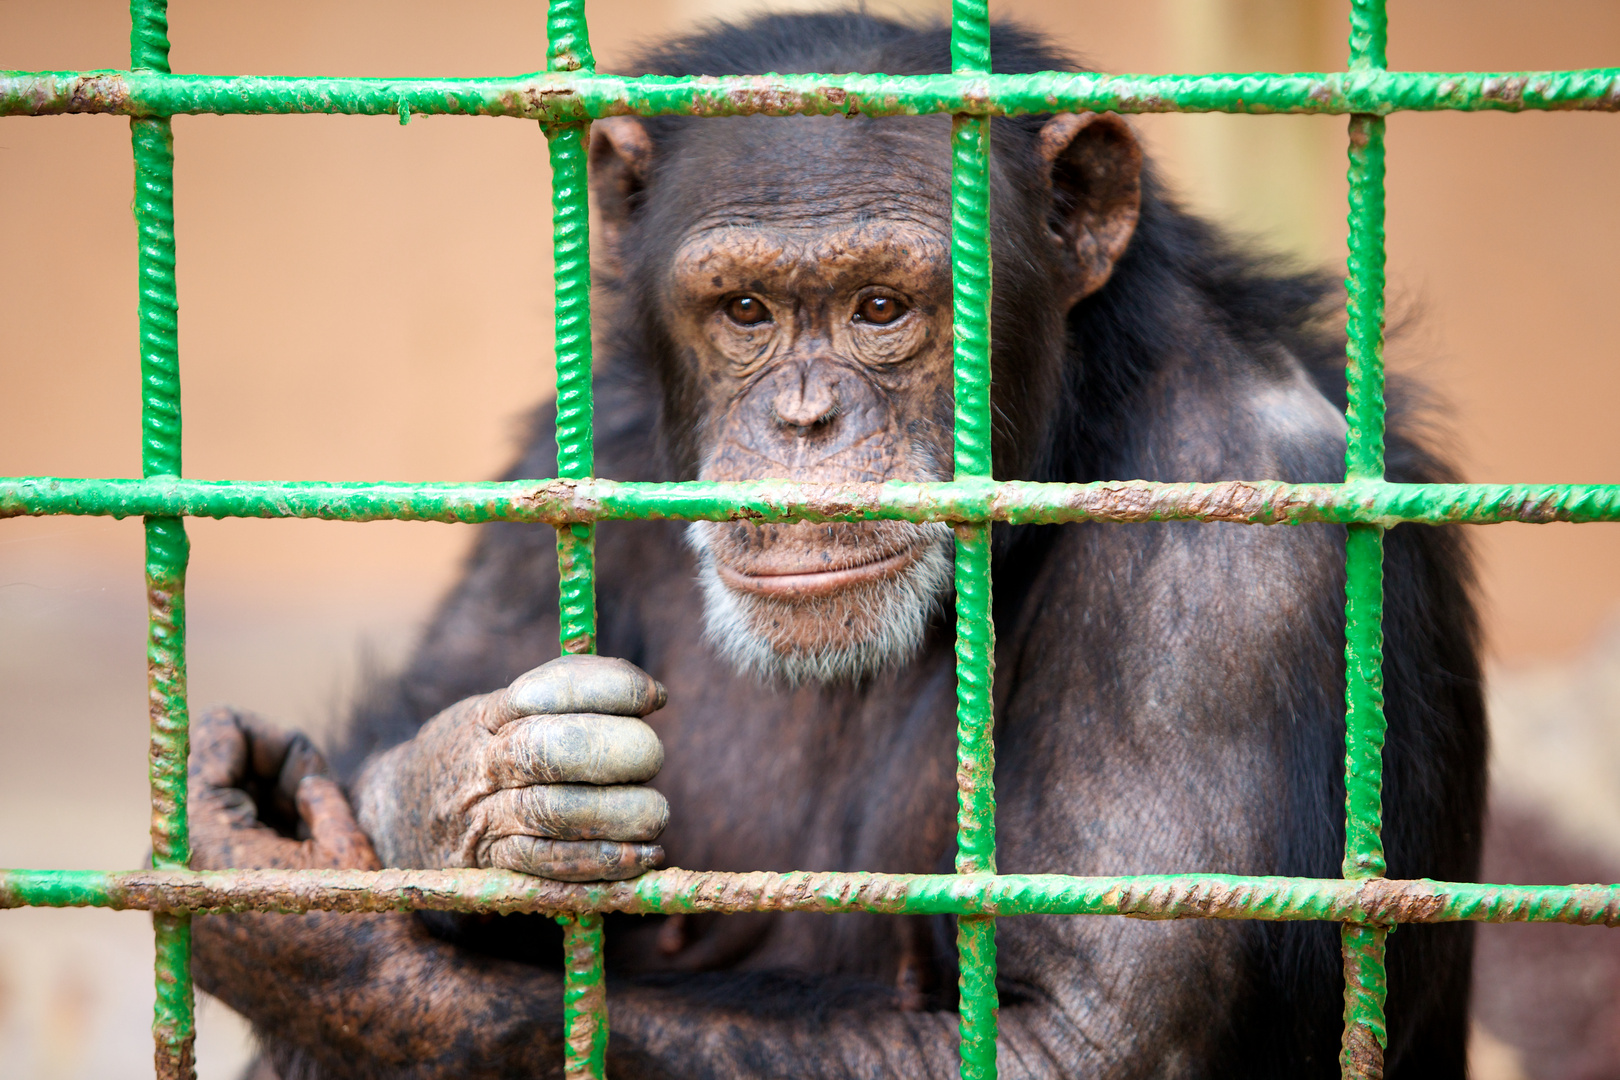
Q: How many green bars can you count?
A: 7